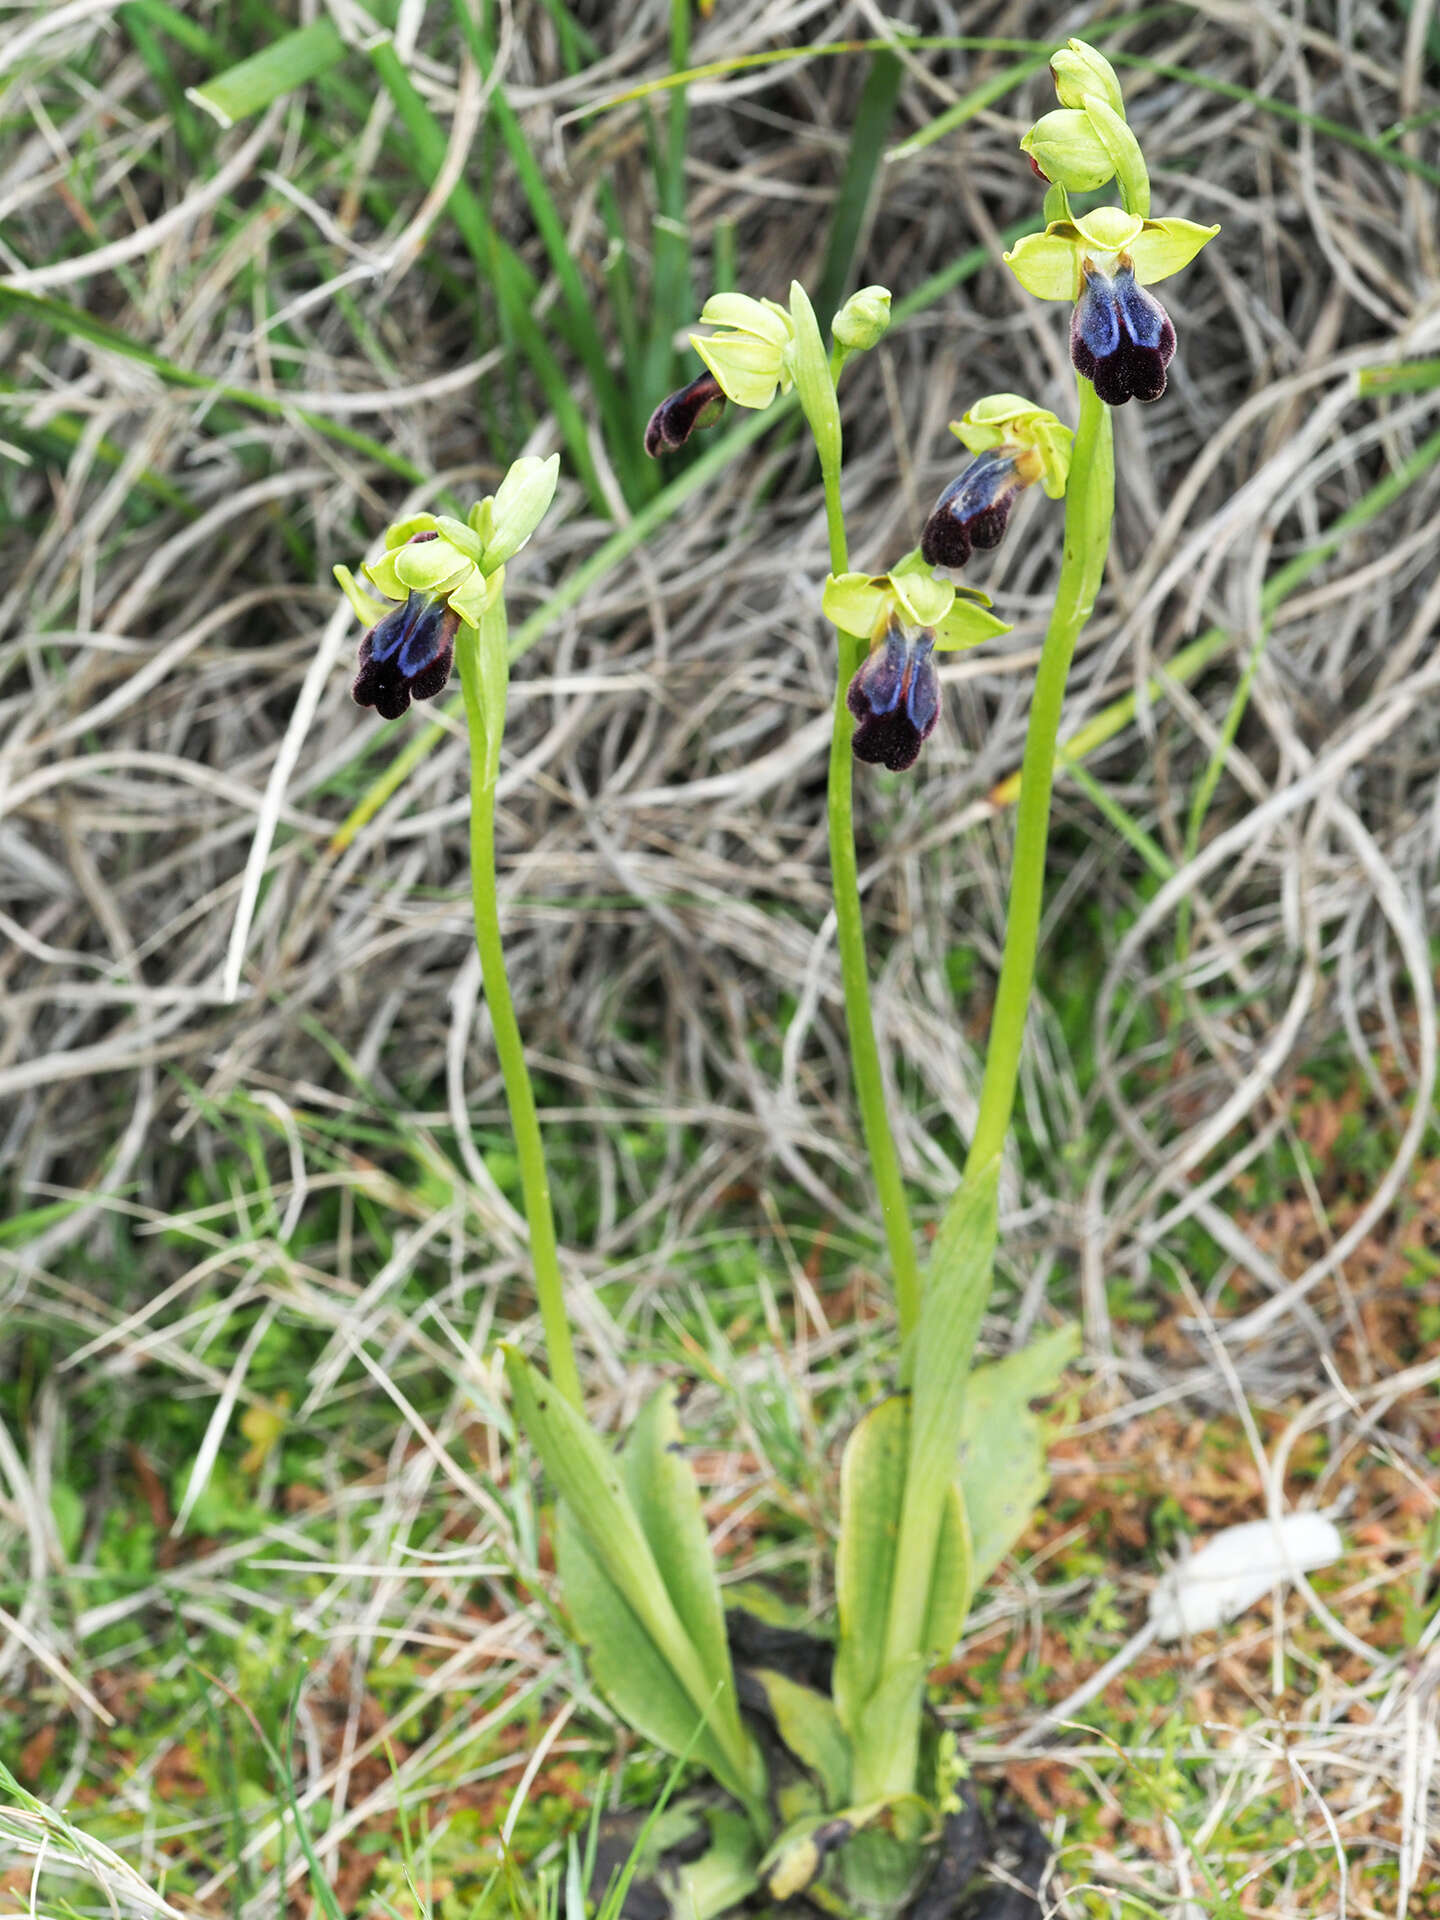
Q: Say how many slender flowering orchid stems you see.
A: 3